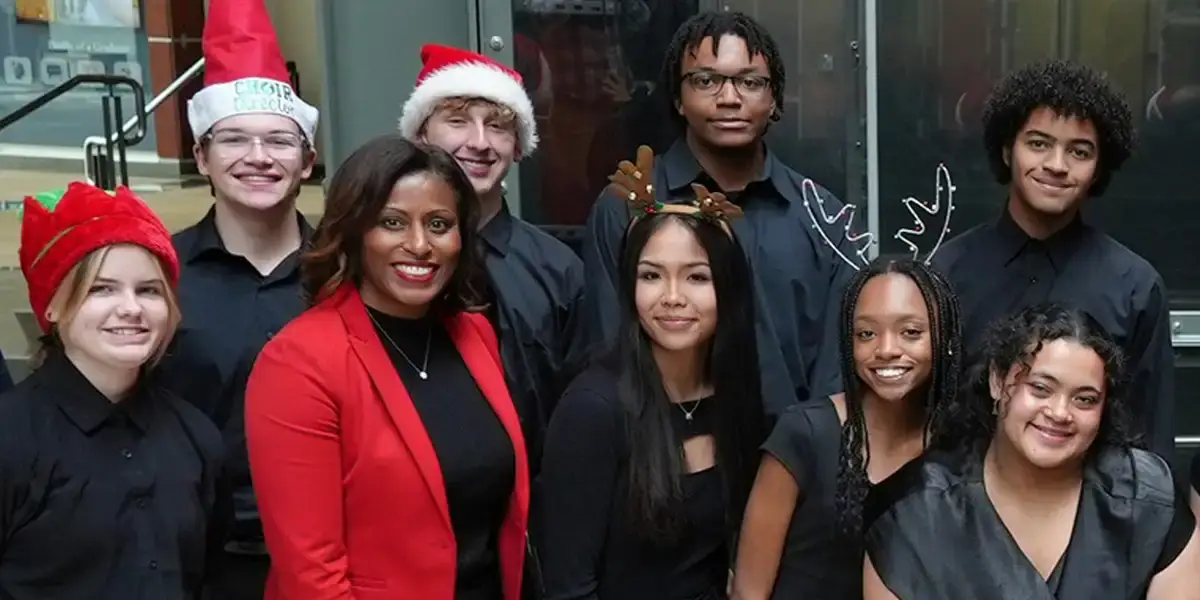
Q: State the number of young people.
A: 8